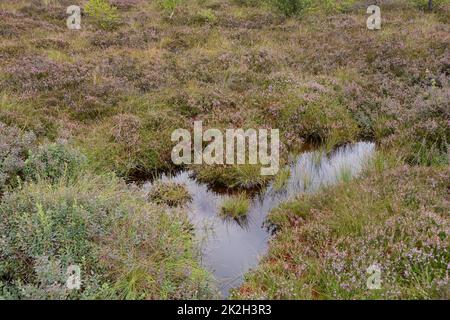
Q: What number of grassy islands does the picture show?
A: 2